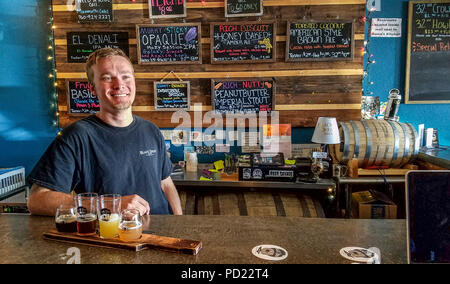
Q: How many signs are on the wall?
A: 12